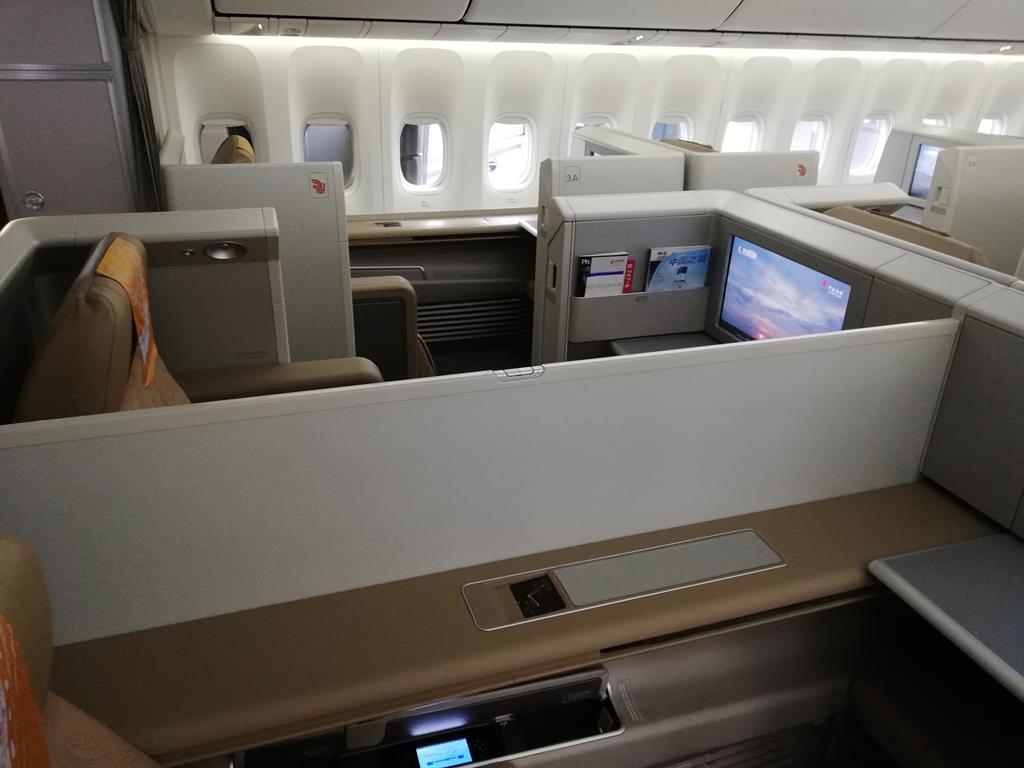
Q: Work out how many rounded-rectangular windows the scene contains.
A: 11